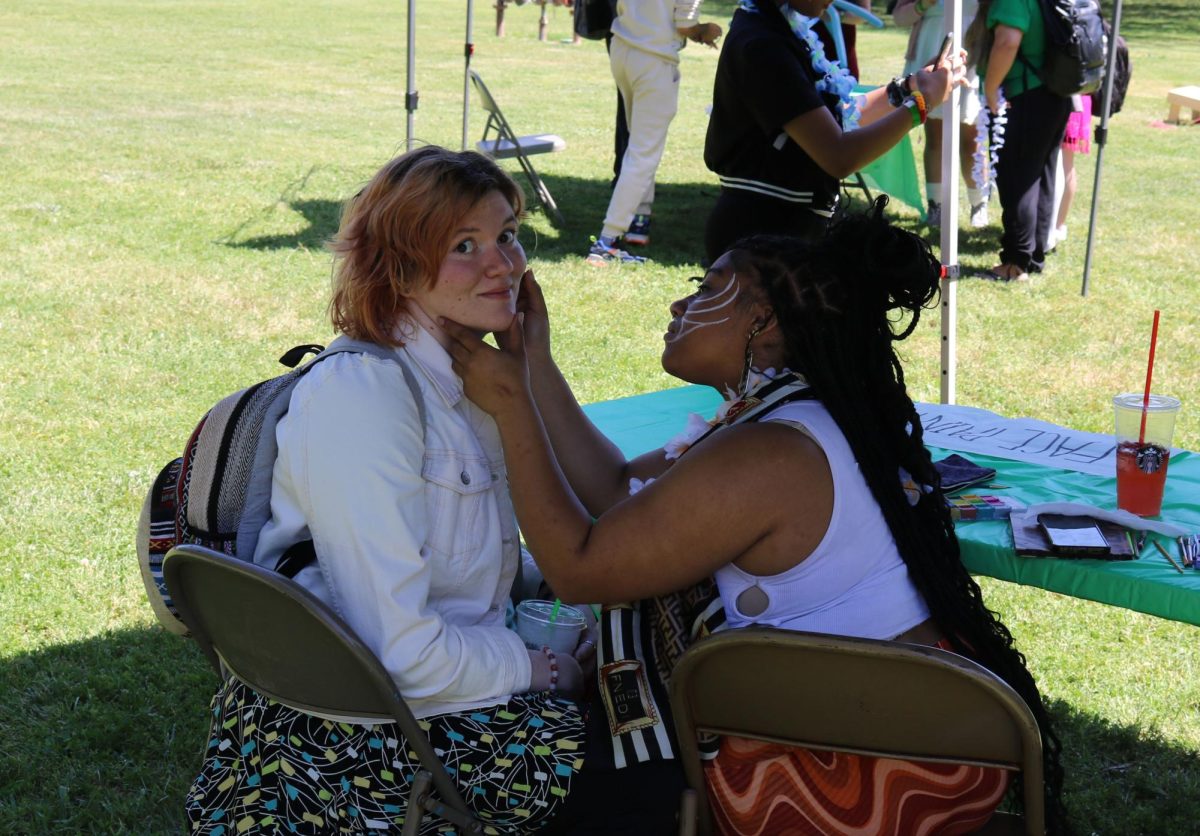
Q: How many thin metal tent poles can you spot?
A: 4